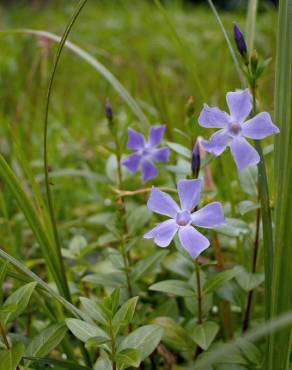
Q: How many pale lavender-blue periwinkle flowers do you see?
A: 3